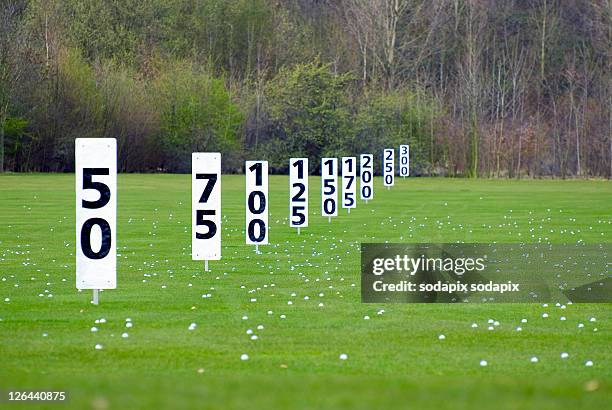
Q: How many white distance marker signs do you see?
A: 9